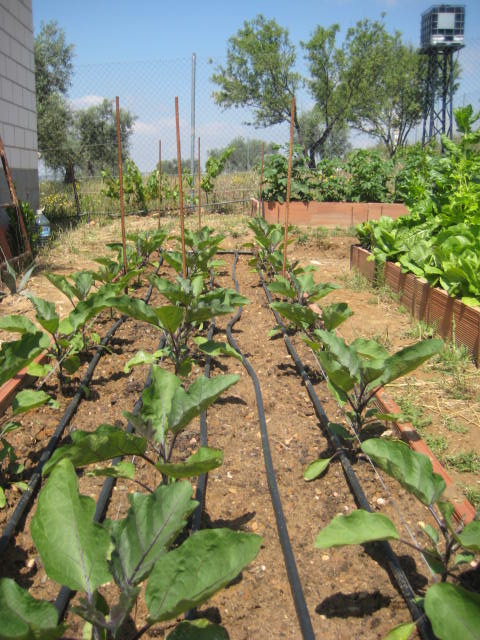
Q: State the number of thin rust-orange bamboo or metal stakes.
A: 6